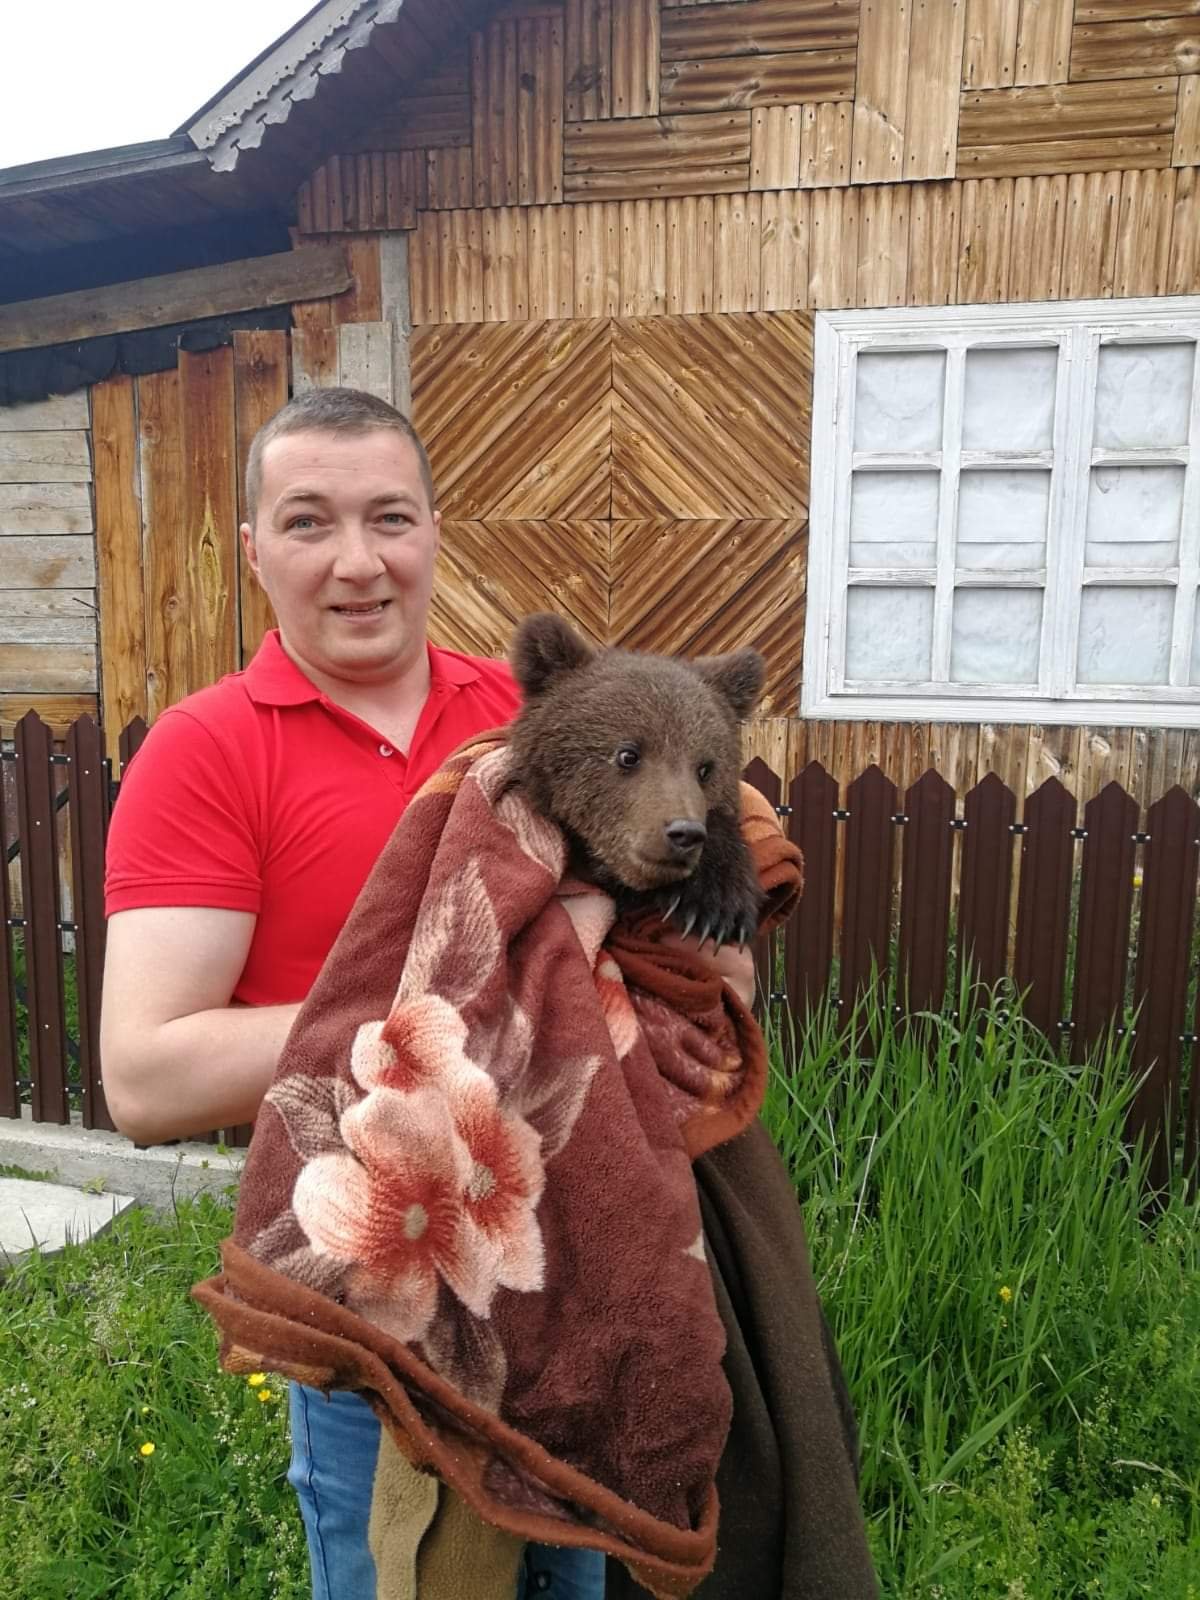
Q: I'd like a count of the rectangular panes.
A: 9